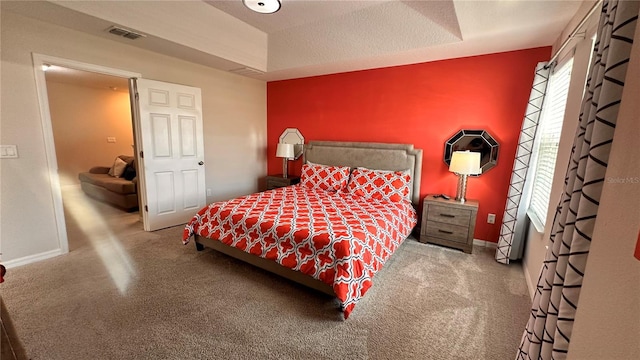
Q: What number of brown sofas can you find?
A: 1